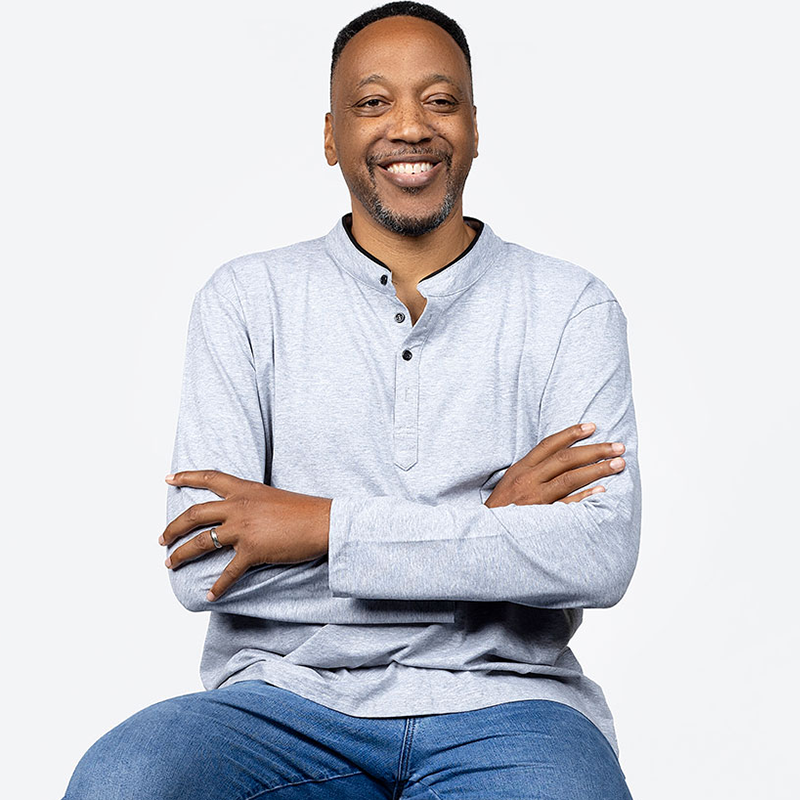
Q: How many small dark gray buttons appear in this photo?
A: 3